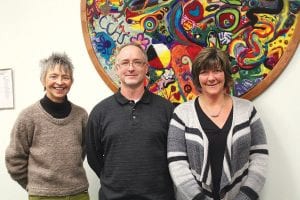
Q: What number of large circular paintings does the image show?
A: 1